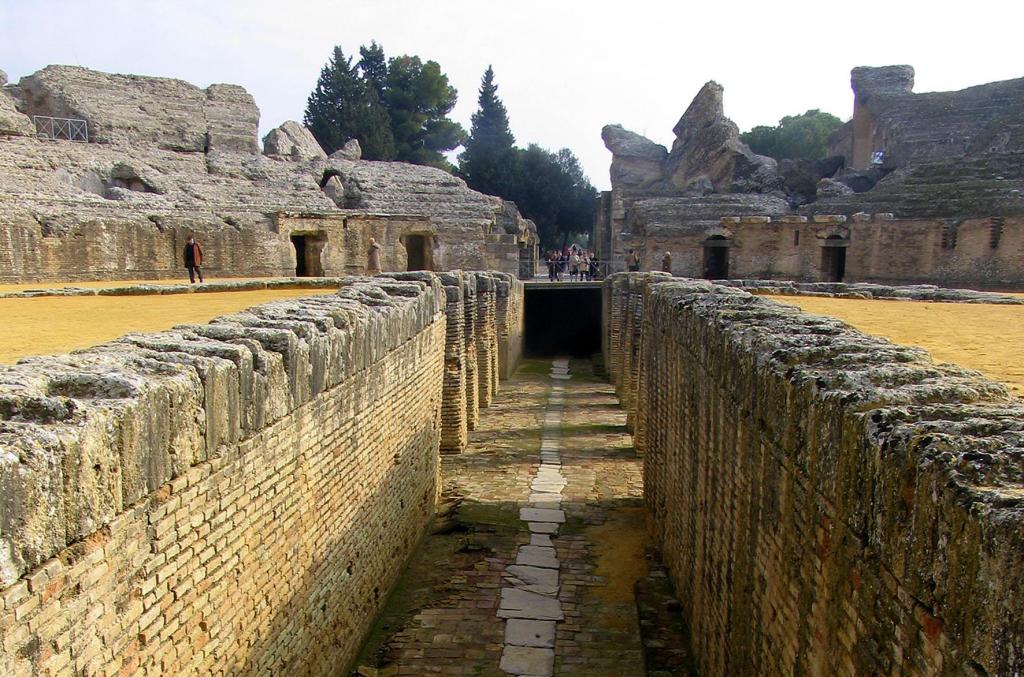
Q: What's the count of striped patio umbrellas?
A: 0